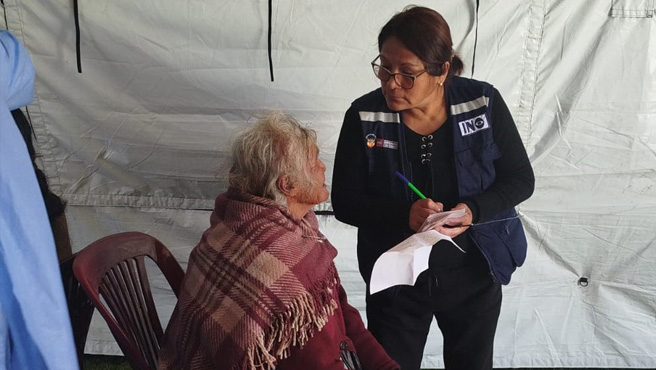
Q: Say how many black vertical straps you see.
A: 3